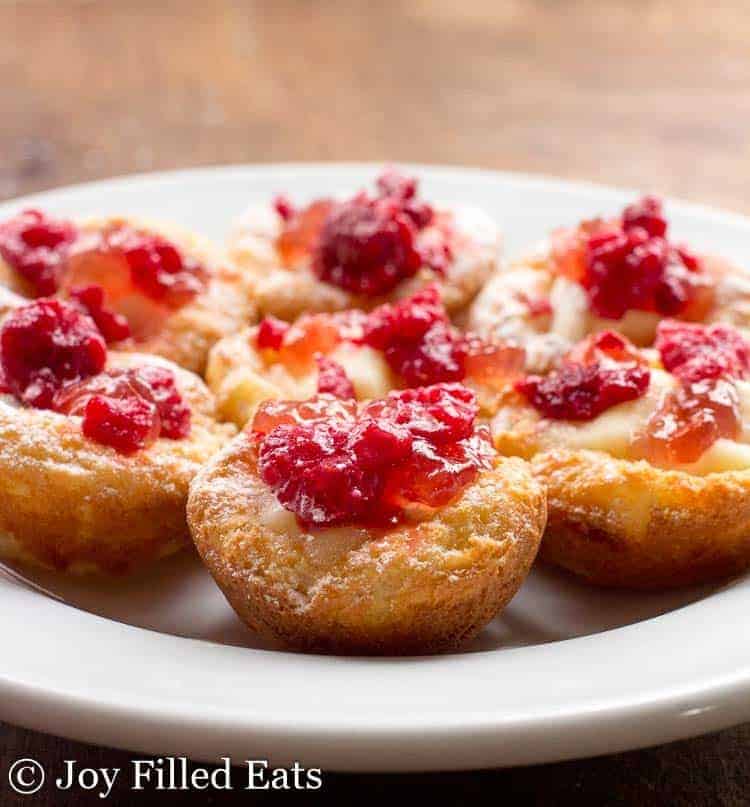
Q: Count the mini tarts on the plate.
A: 7